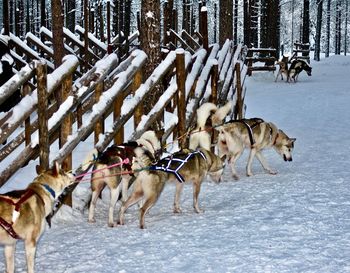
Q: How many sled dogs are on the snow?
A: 7